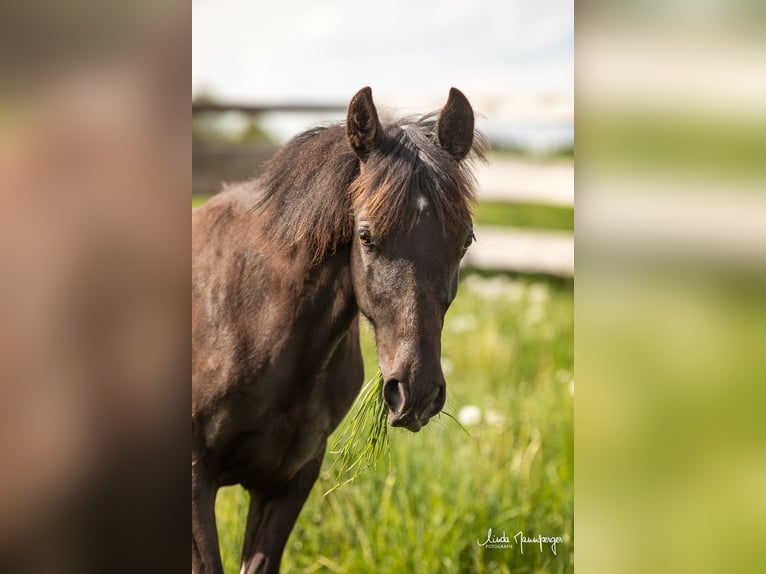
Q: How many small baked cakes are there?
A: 0